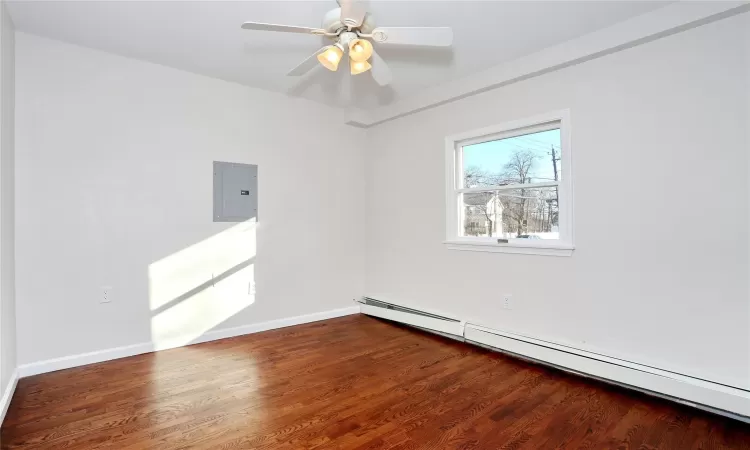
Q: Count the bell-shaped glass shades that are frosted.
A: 3